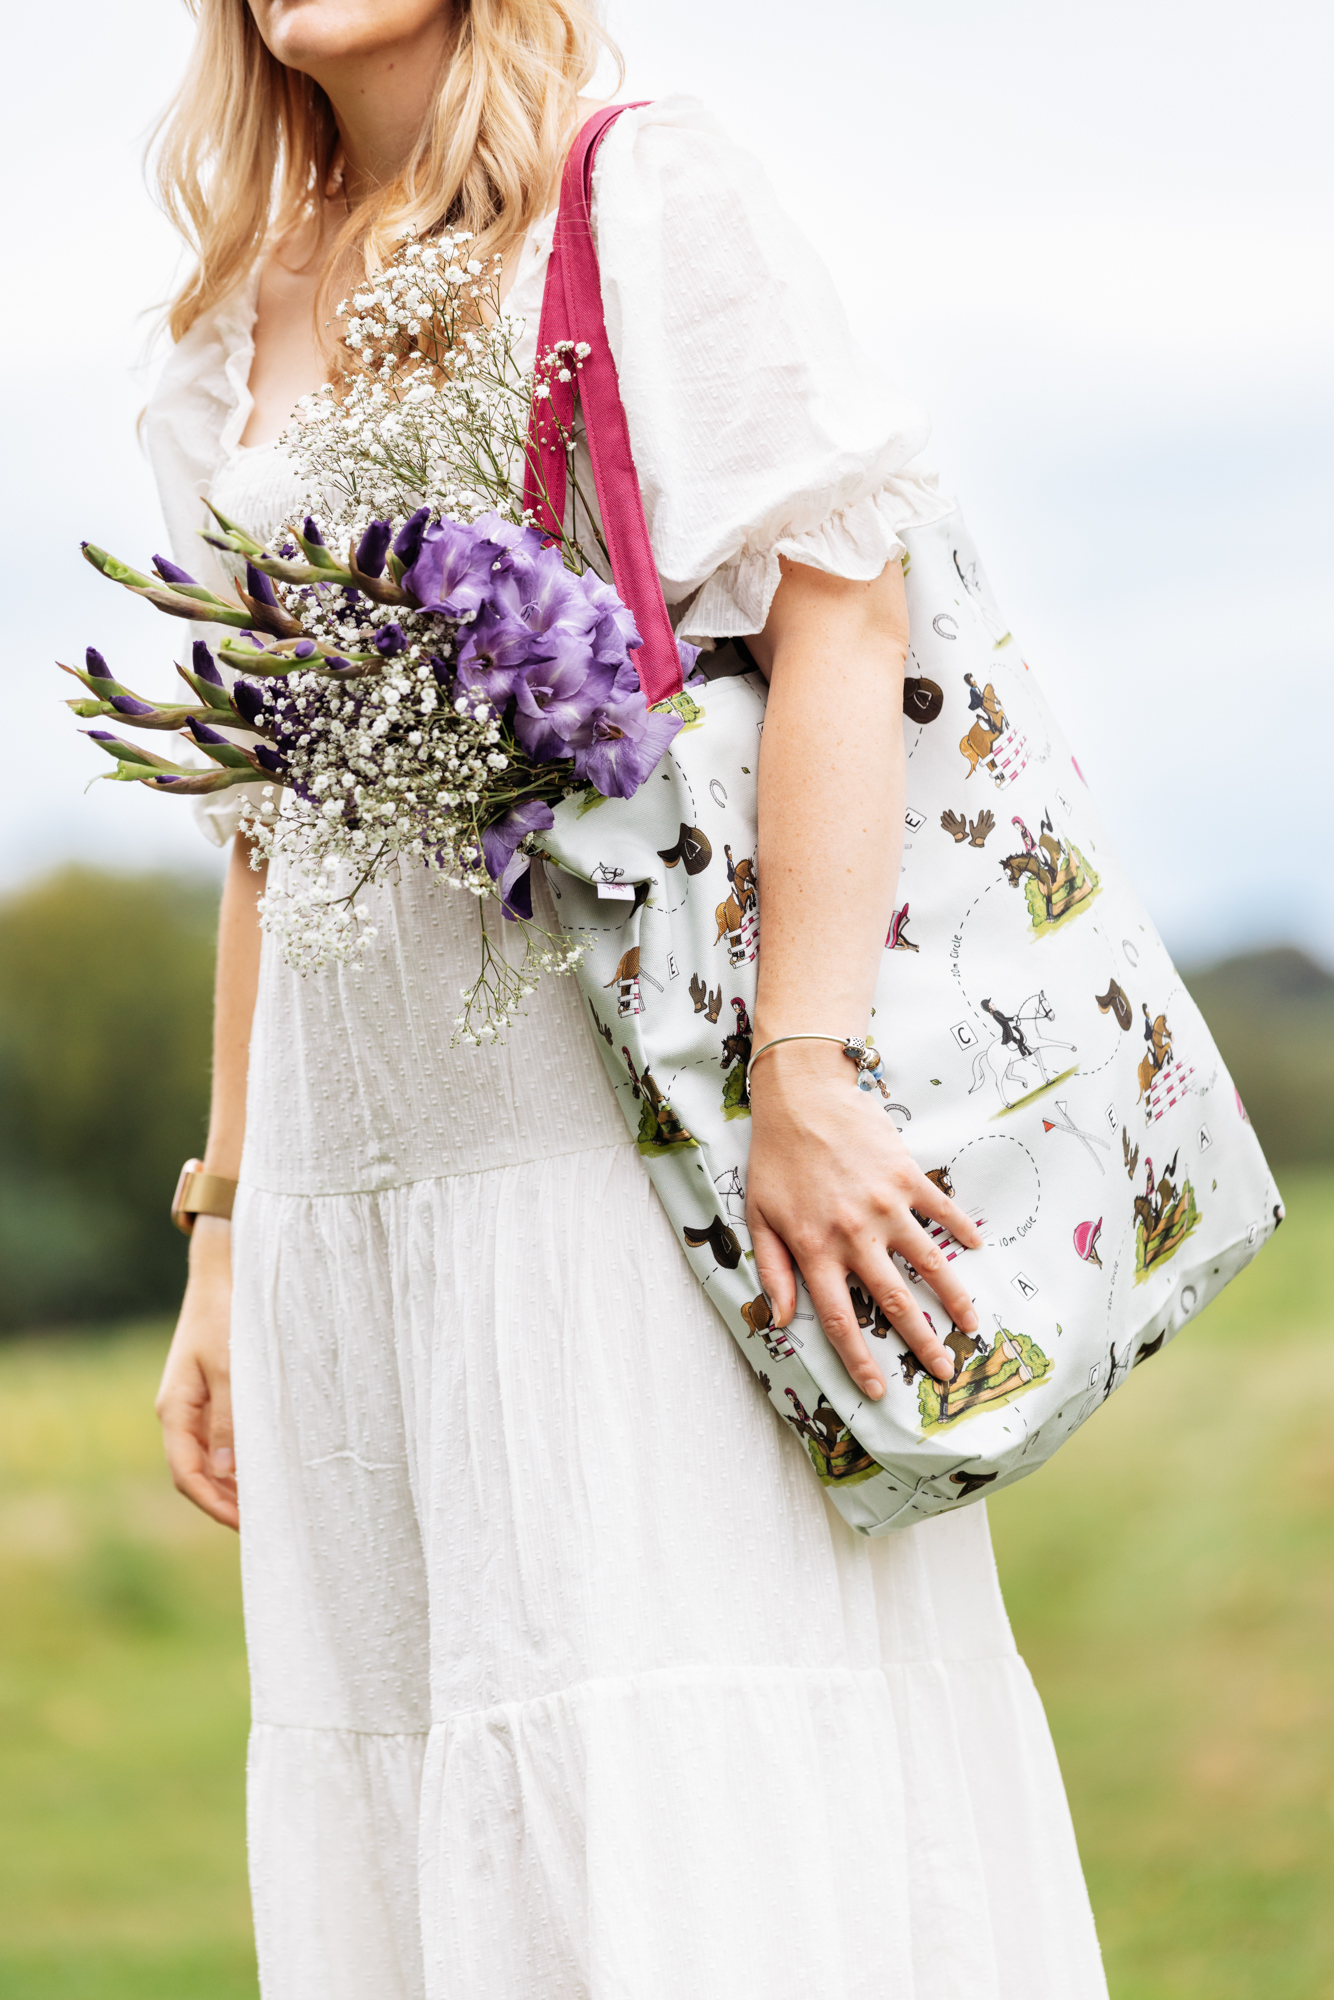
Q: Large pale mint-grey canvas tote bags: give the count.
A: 1